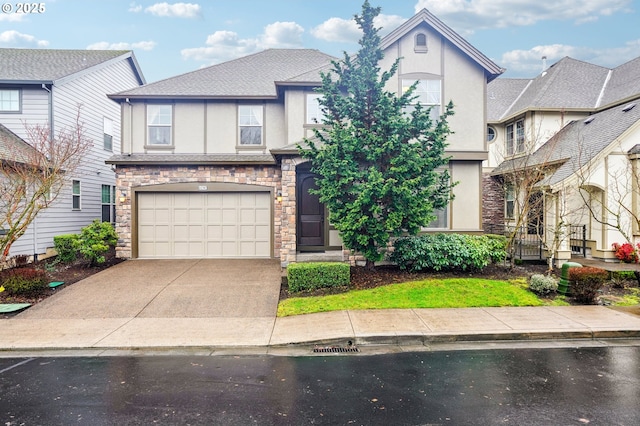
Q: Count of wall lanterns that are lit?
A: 2